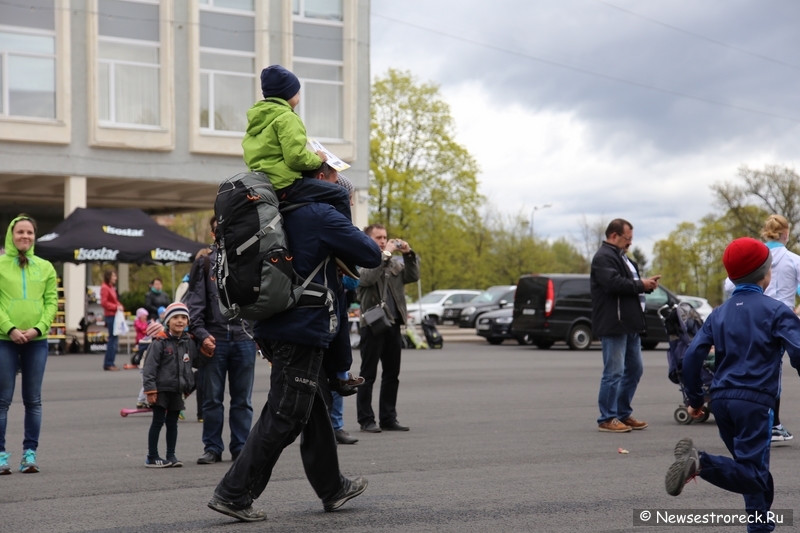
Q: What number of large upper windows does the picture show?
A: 4